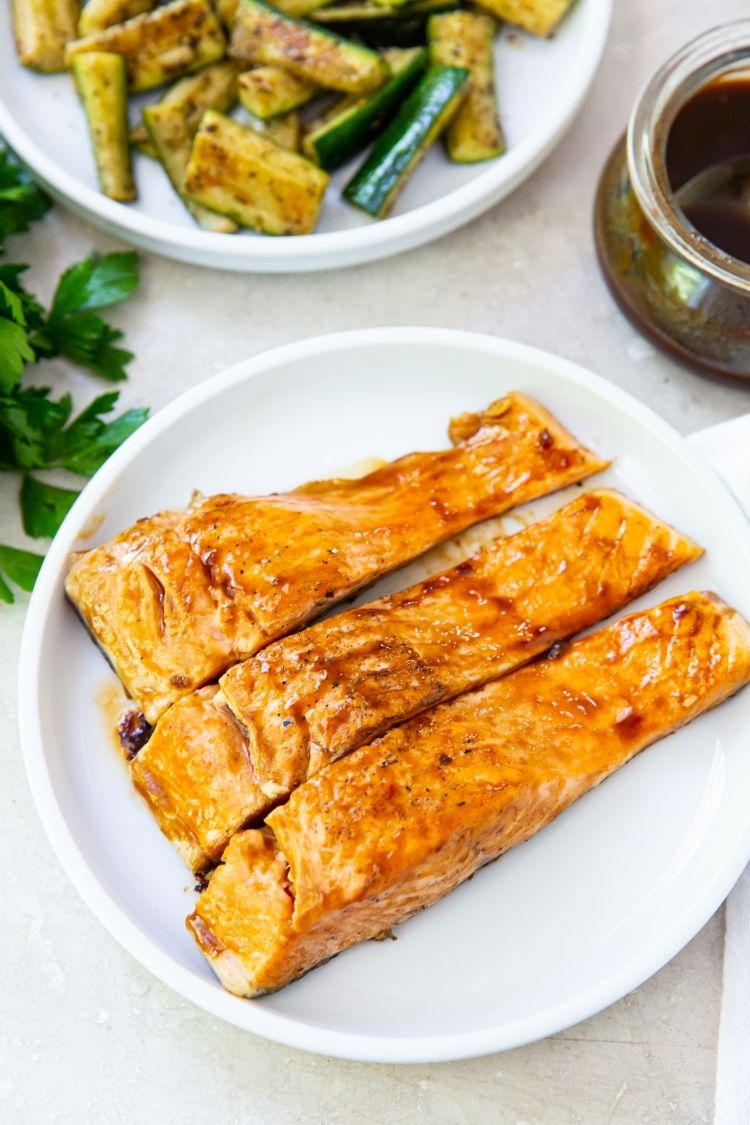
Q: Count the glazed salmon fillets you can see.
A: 3